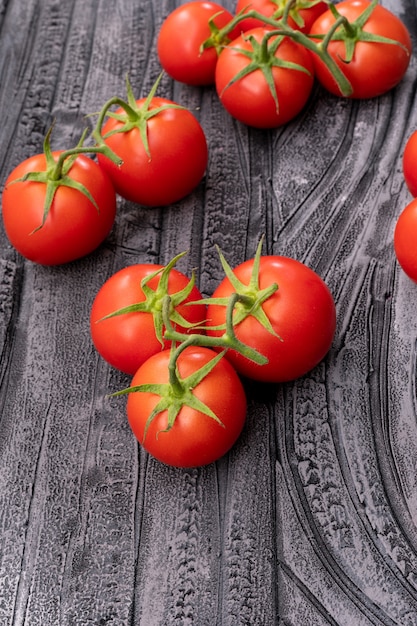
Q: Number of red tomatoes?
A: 11